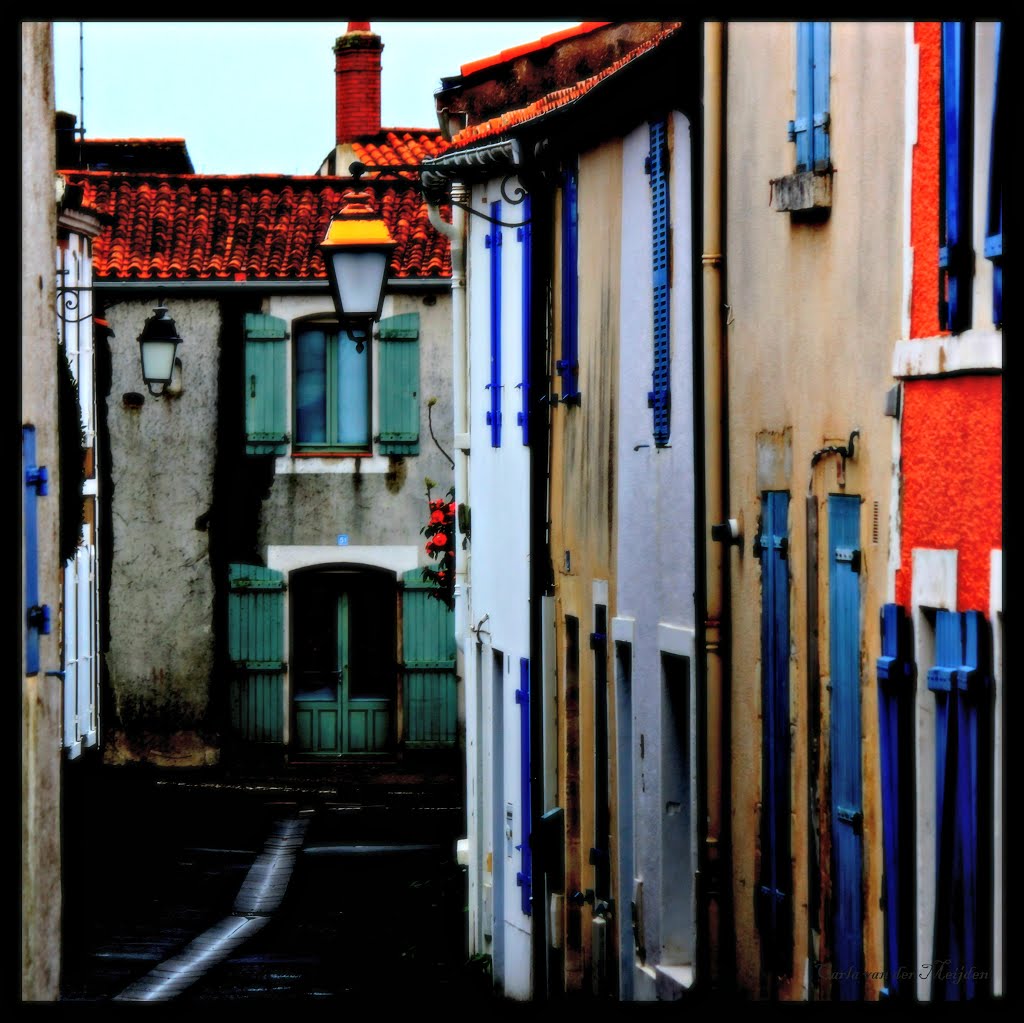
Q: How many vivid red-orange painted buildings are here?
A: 1